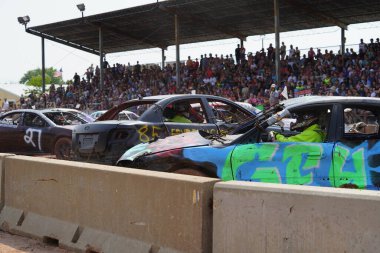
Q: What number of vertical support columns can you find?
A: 7